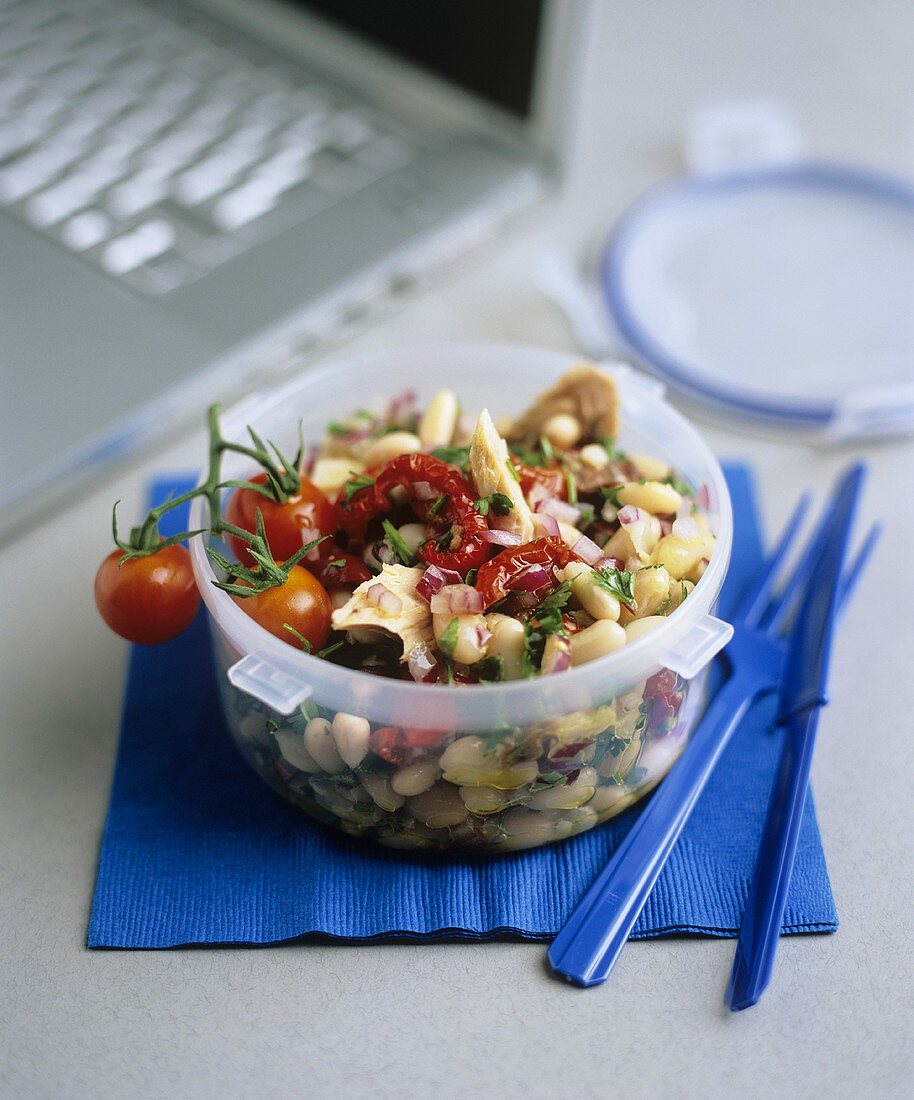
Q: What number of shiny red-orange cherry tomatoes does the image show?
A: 3